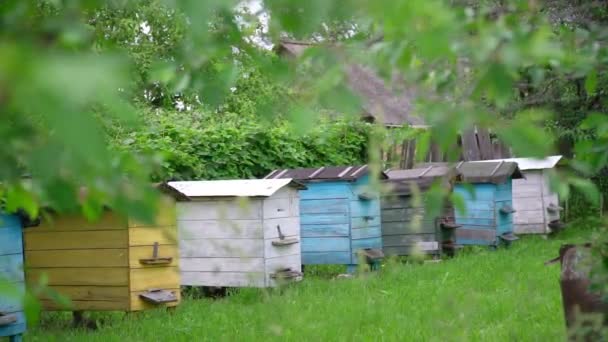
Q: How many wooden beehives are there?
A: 7